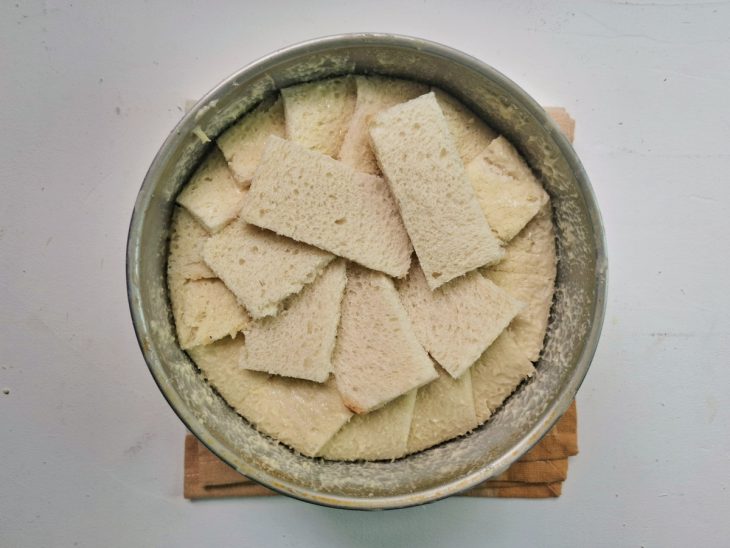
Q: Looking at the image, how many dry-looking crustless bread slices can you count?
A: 6